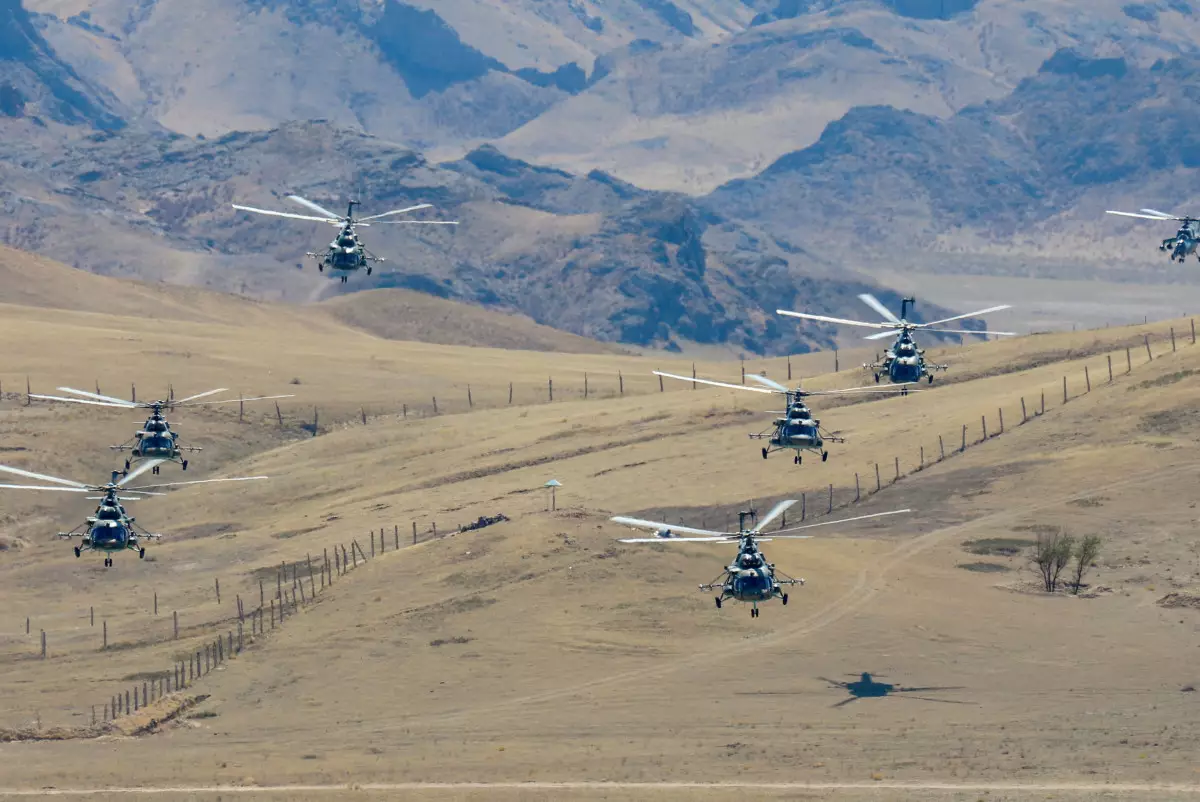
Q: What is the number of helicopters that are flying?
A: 7